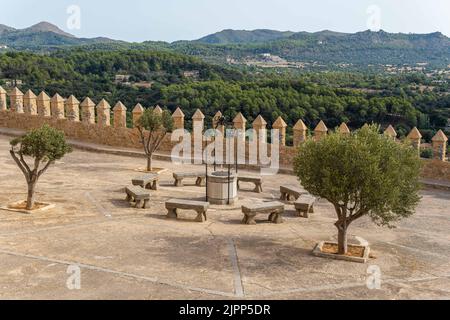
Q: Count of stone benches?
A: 8